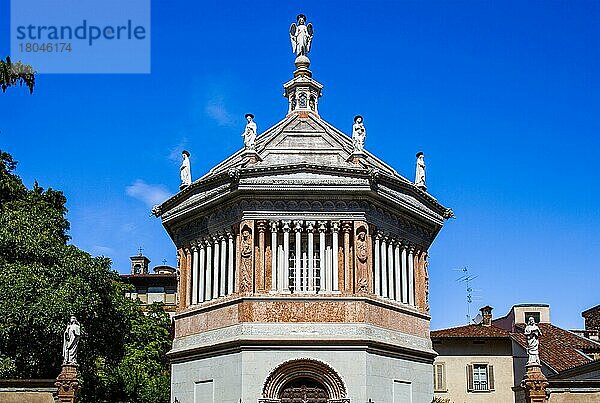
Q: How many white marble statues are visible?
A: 7